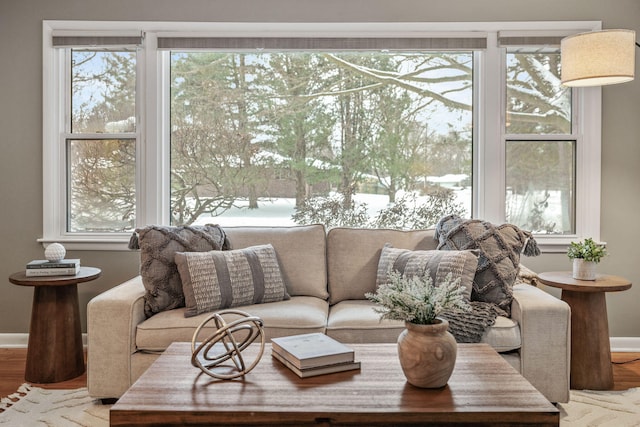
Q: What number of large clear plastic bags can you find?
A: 0